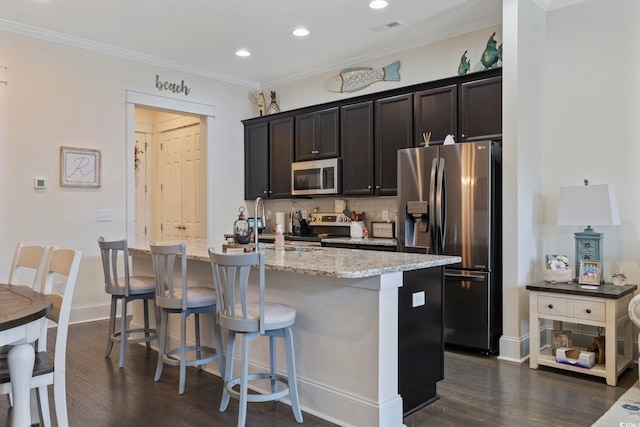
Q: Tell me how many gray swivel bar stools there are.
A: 3